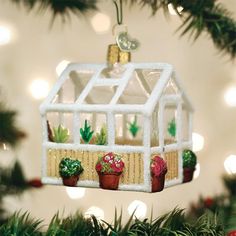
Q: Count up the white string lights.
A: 12